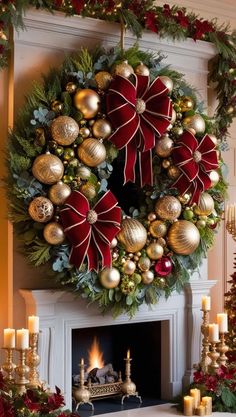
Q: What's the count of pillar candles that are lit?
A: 10